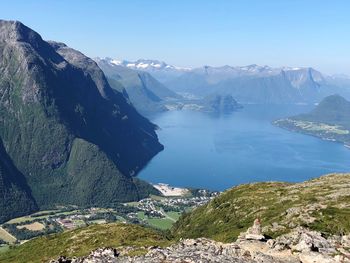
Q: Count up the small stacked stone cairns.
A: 1